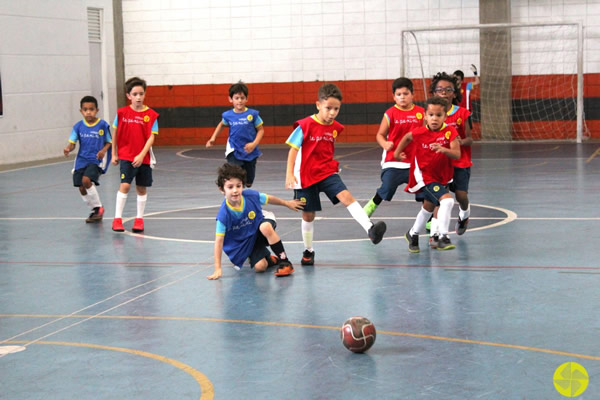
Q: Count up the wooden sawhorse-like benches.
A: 0